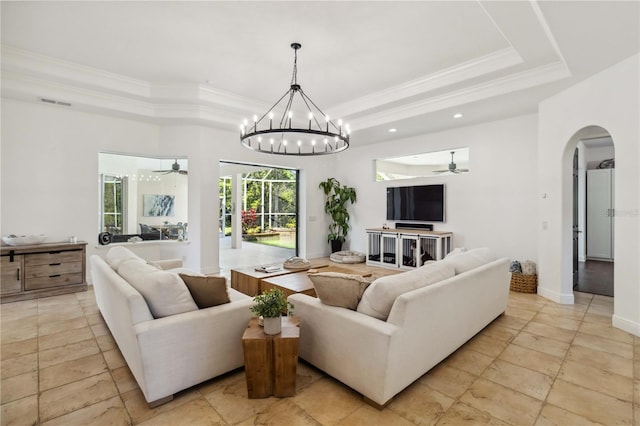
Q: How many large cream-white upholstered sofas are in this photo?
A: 2